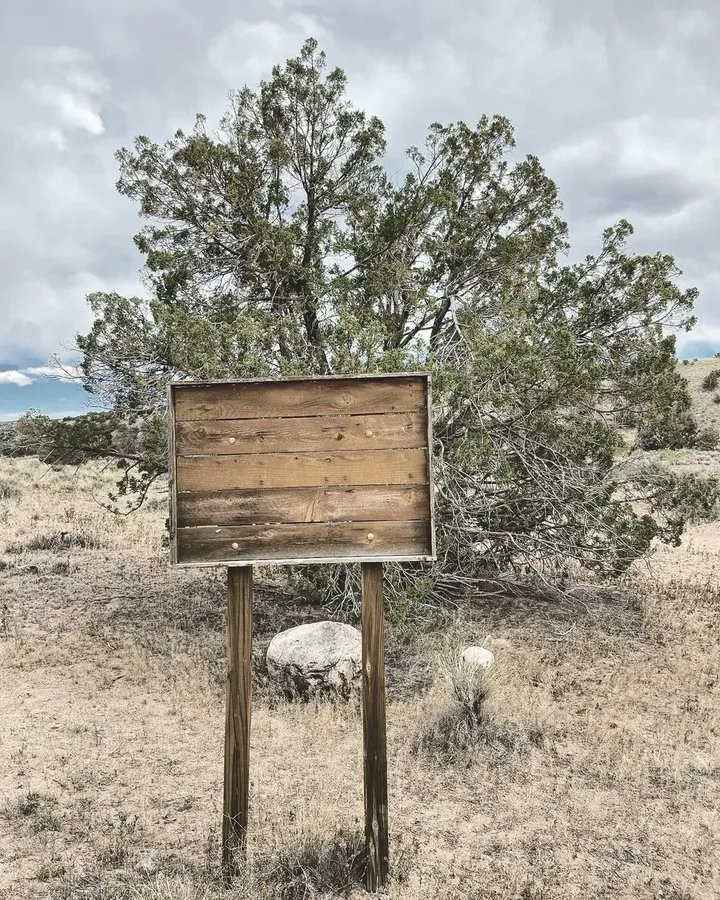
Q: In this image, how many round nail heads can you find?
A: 4